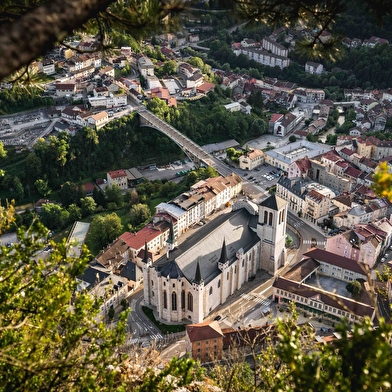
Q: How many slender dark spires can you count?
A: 4